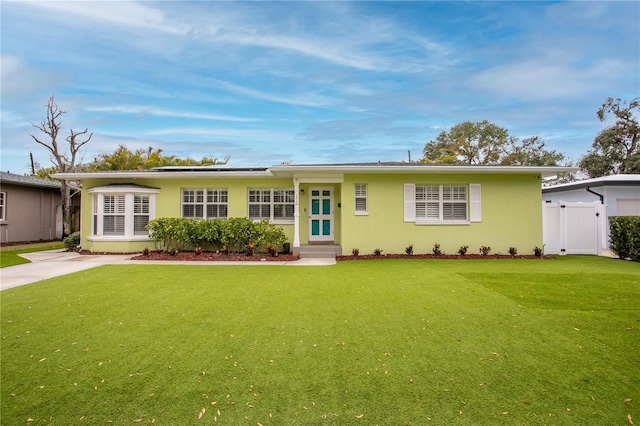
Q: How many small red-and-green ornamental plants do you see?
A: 14